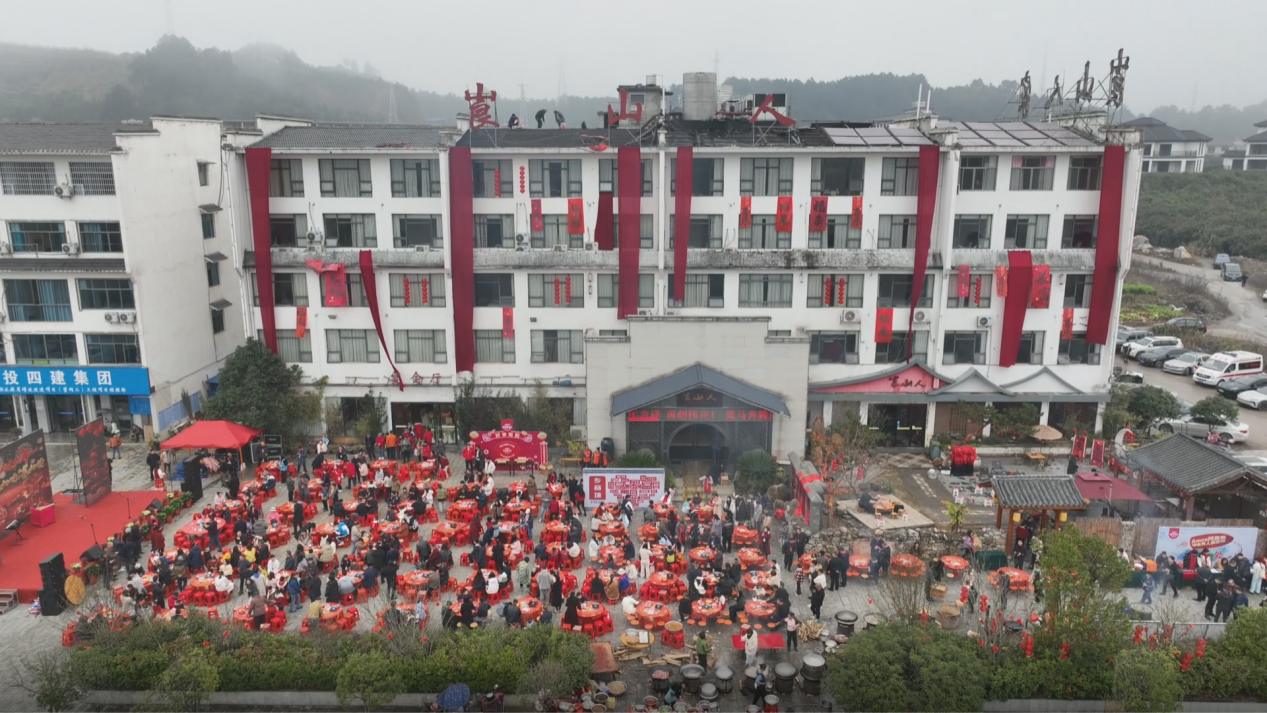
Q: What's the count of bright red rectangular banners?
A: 14